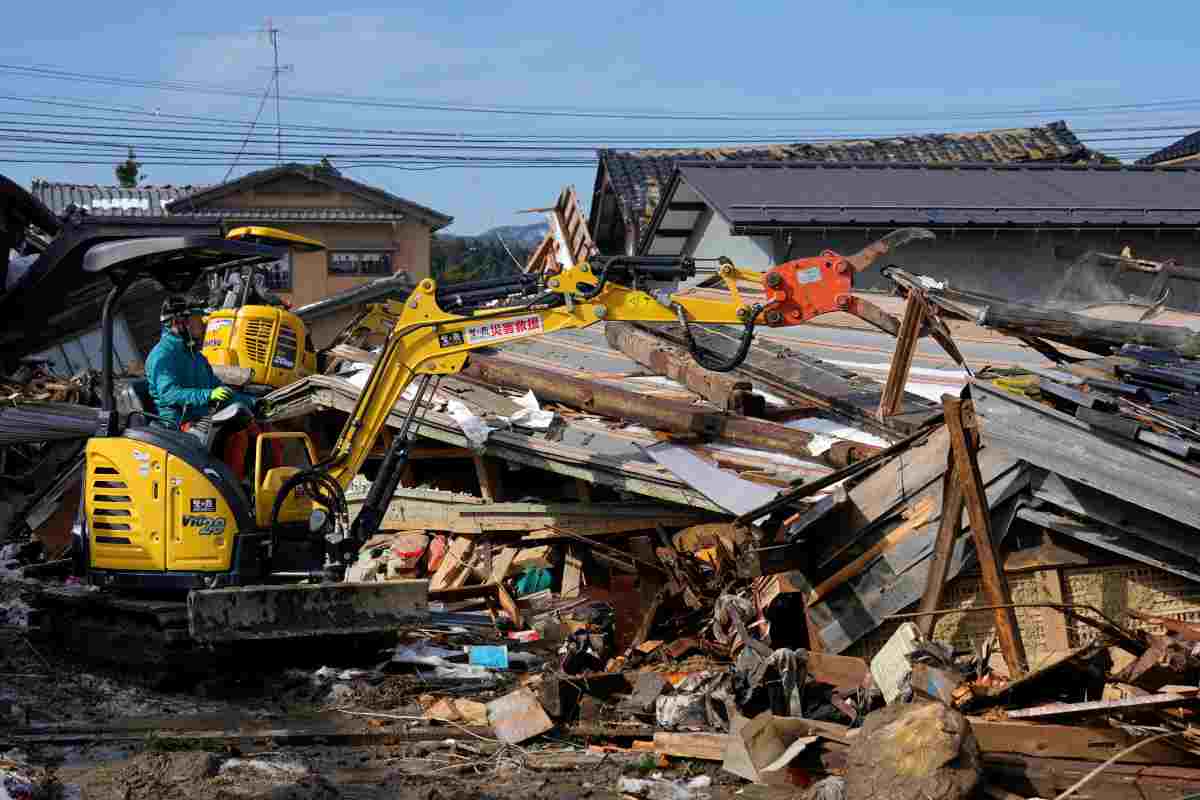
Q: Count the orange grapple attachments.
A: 1